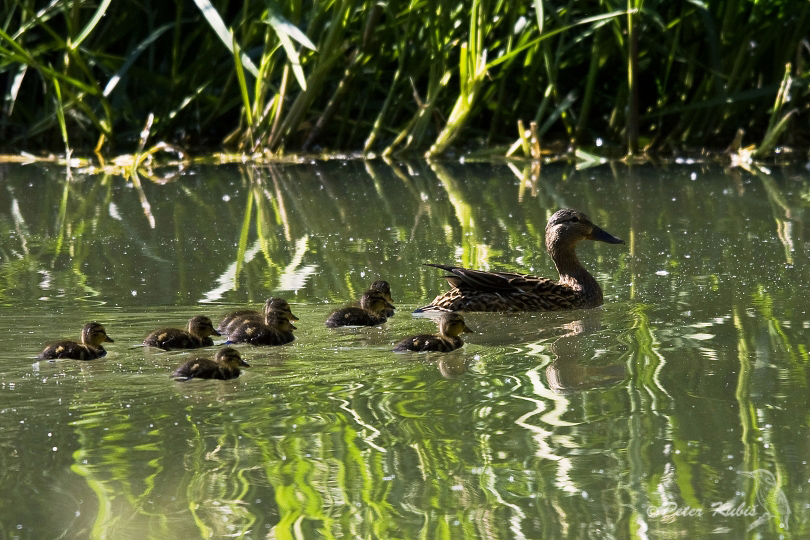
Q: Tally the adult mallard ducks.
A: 1